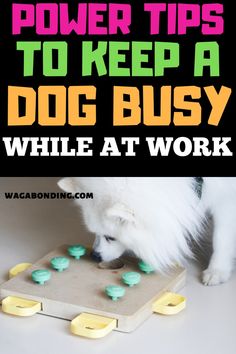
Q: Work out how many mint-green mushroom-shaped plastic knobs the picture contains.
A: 6